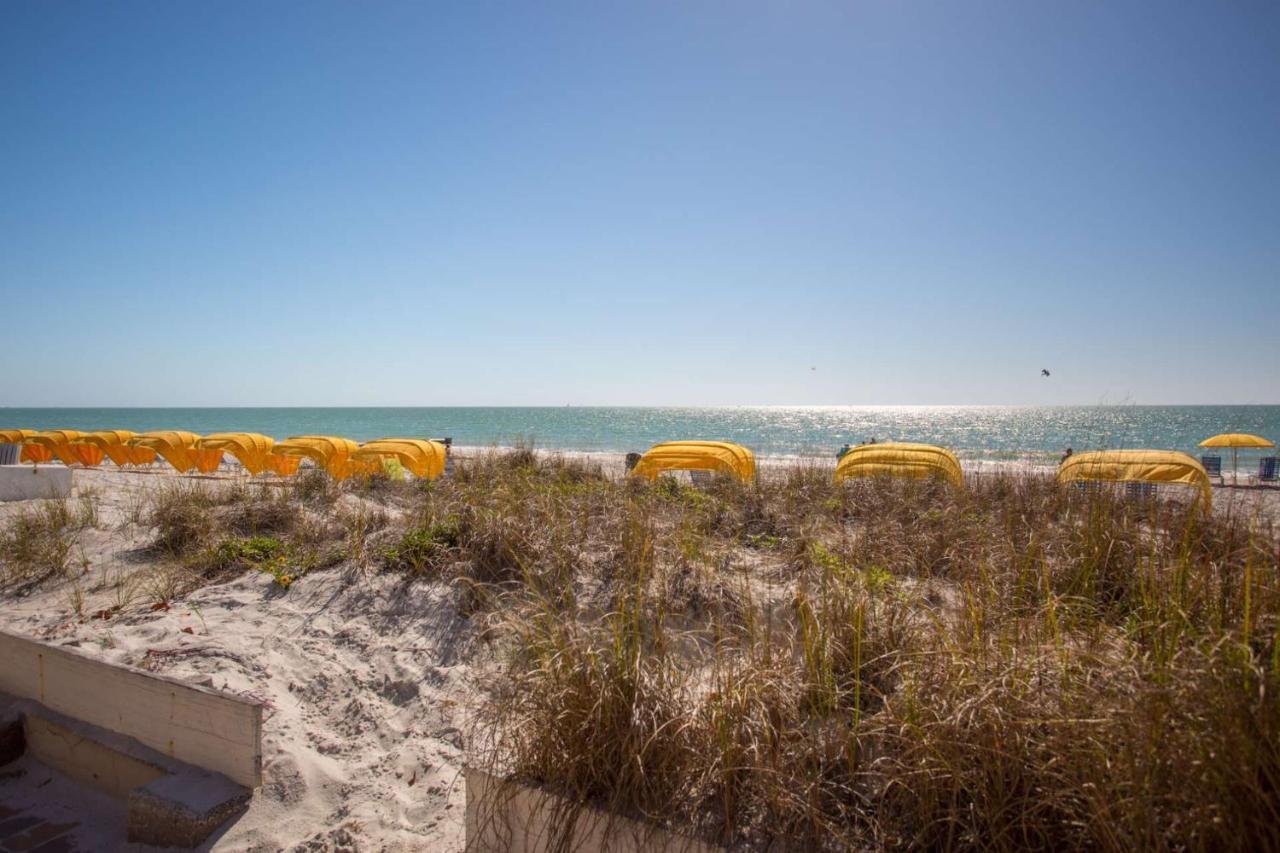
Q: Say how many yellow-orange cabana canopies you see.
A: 10